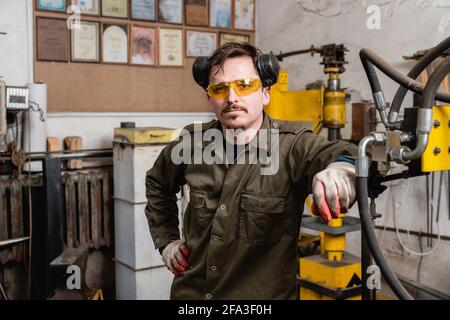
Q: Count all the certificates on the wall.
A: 15